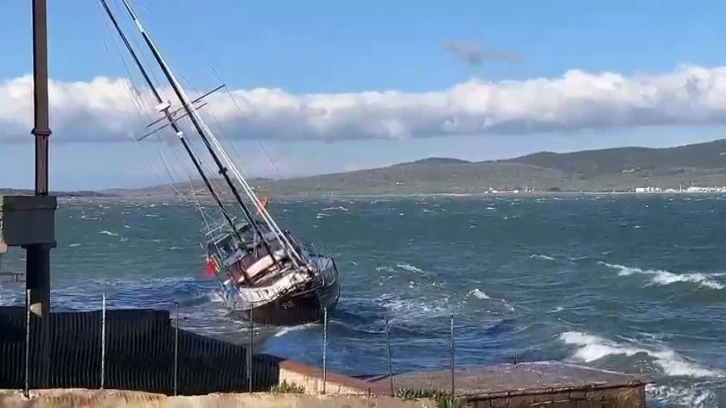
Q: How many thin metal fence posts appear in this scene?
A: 7